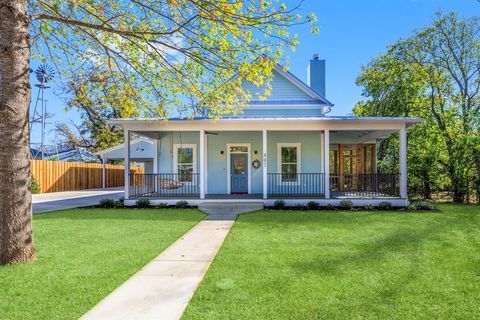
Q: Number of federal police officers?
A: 0